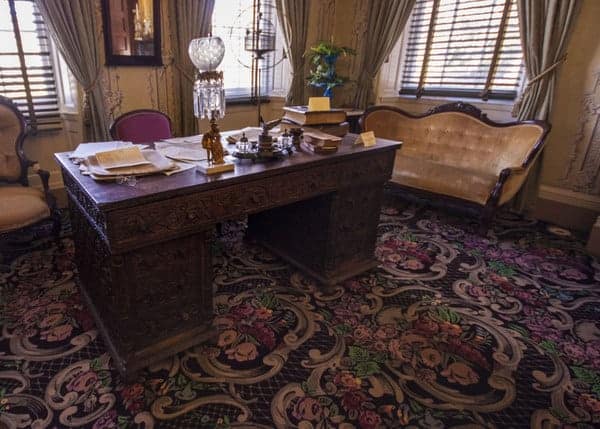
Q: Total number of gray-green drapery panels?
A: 5